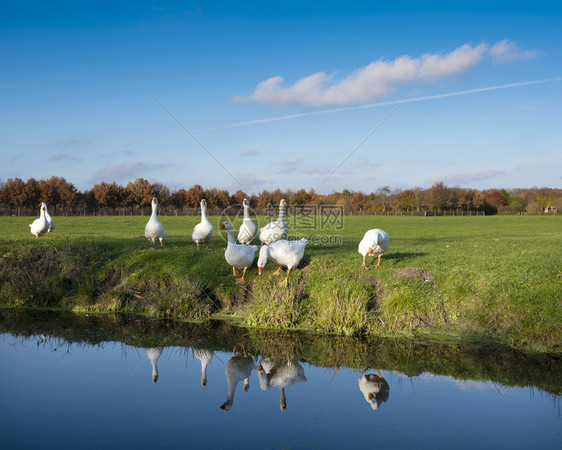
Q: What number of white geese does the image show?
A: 9